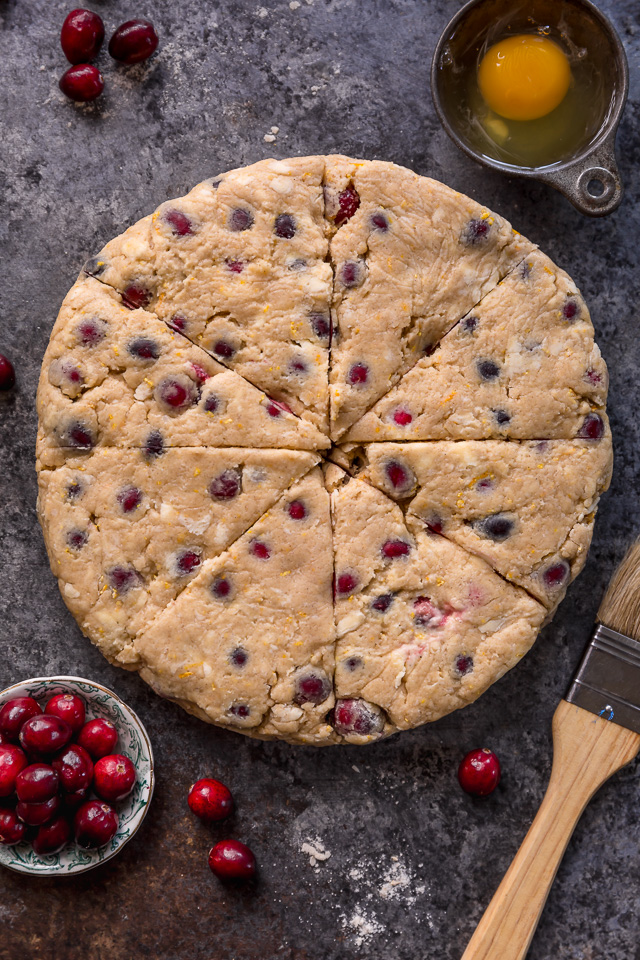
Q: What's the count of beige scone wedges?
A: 8